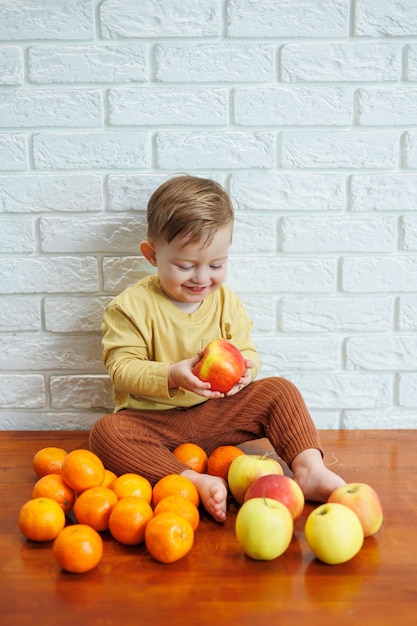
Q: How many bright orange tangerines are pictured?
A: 14